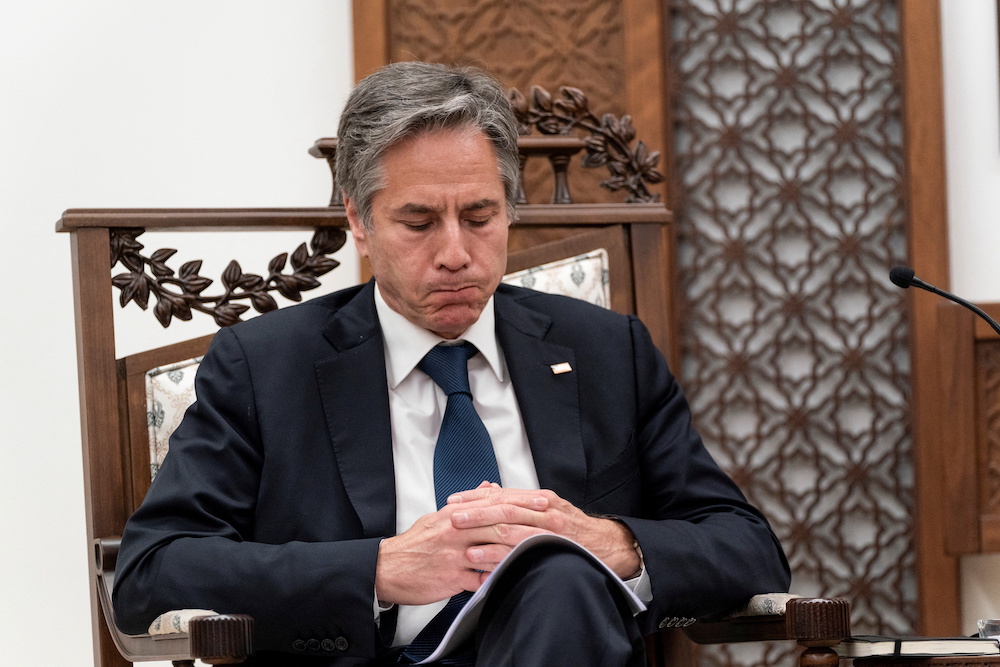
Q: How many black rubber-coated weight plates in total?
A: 0